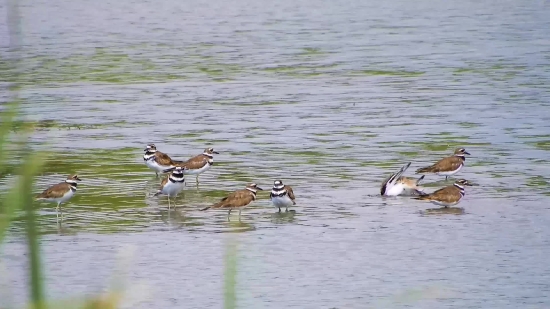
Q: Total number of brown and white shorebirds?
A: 9